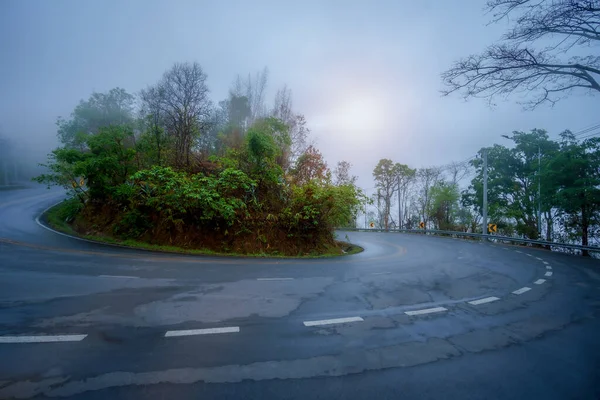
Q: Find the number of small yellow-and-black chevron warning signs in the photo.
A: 3